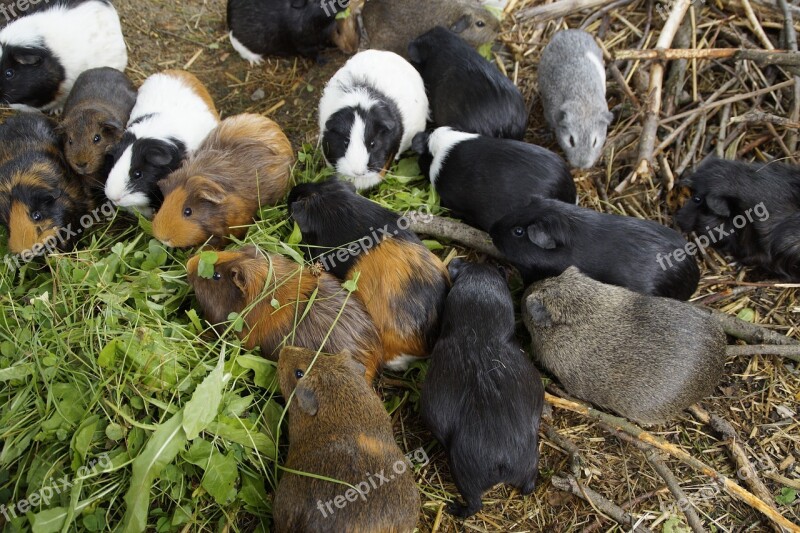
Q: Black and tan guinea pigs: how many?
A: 2